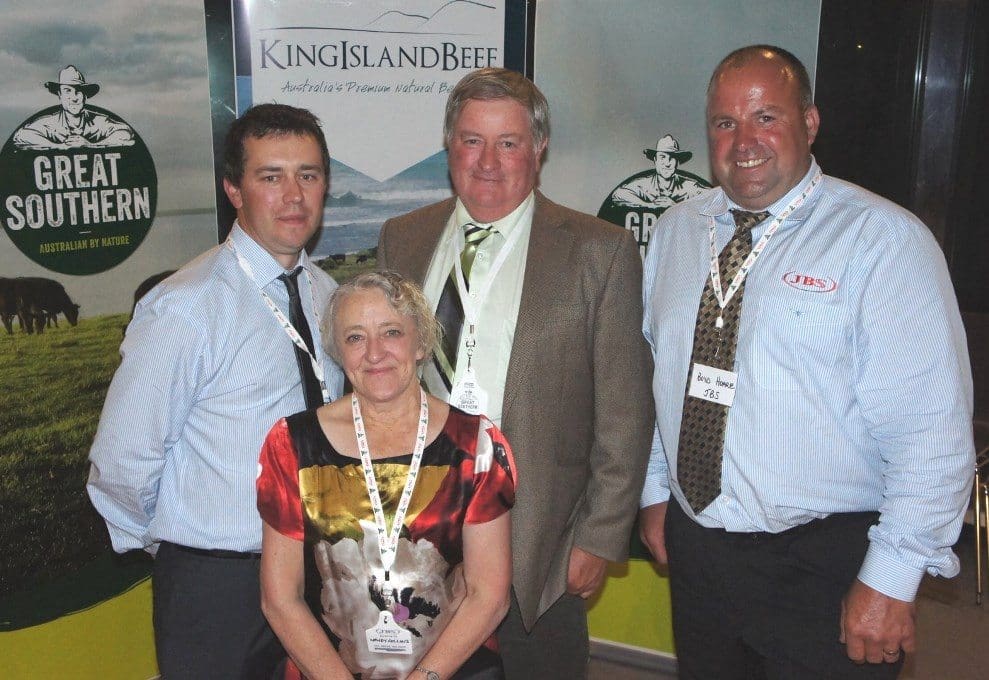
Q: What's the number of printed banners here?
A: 3